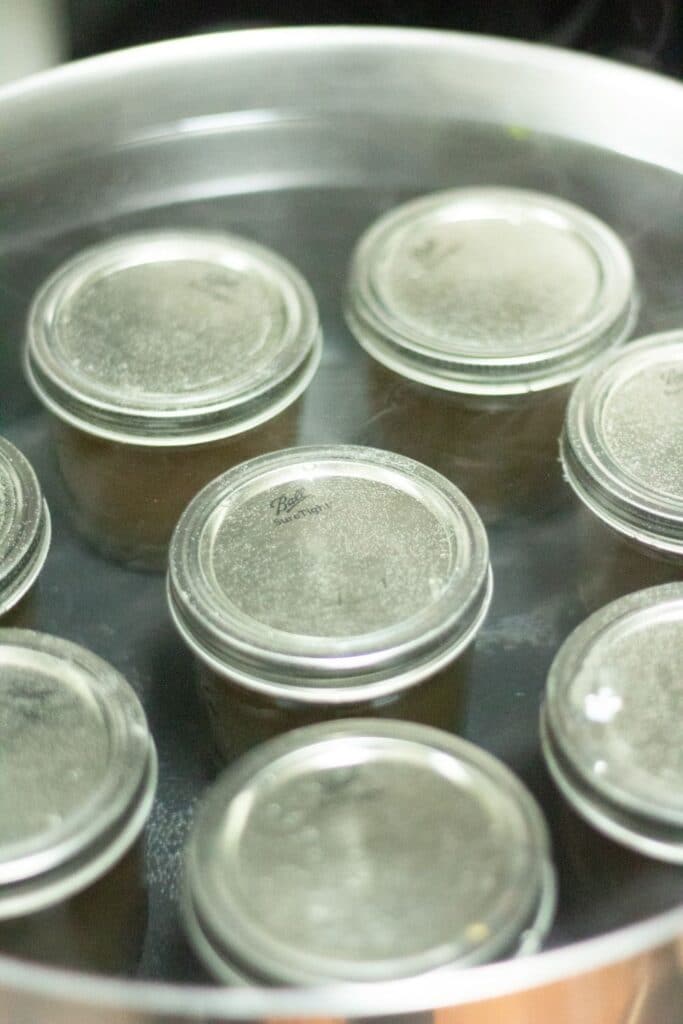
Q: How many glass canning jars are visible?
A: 8